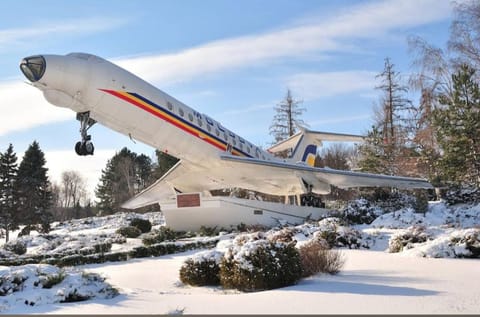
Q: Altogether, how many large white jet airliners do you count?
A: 1